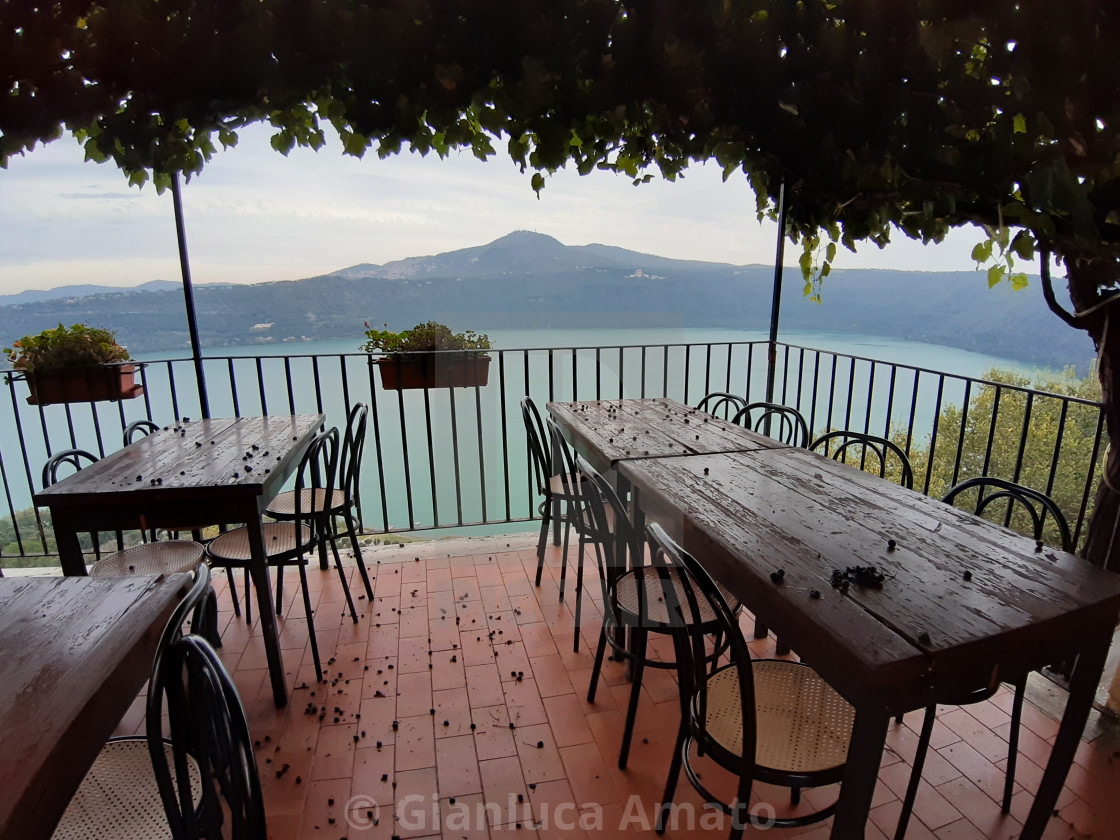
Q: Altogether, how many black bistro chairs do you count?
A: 14